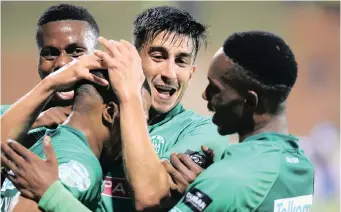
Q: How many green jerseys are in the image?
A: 4